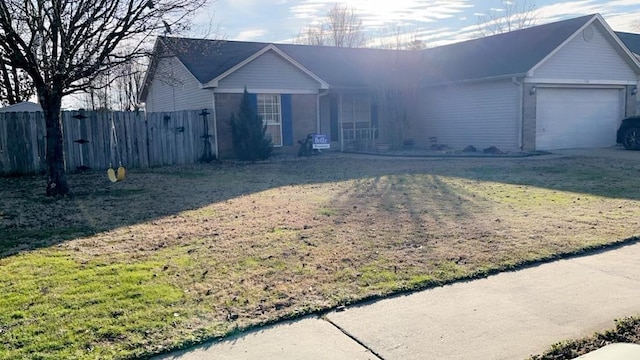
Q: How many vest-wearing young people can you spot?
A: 0